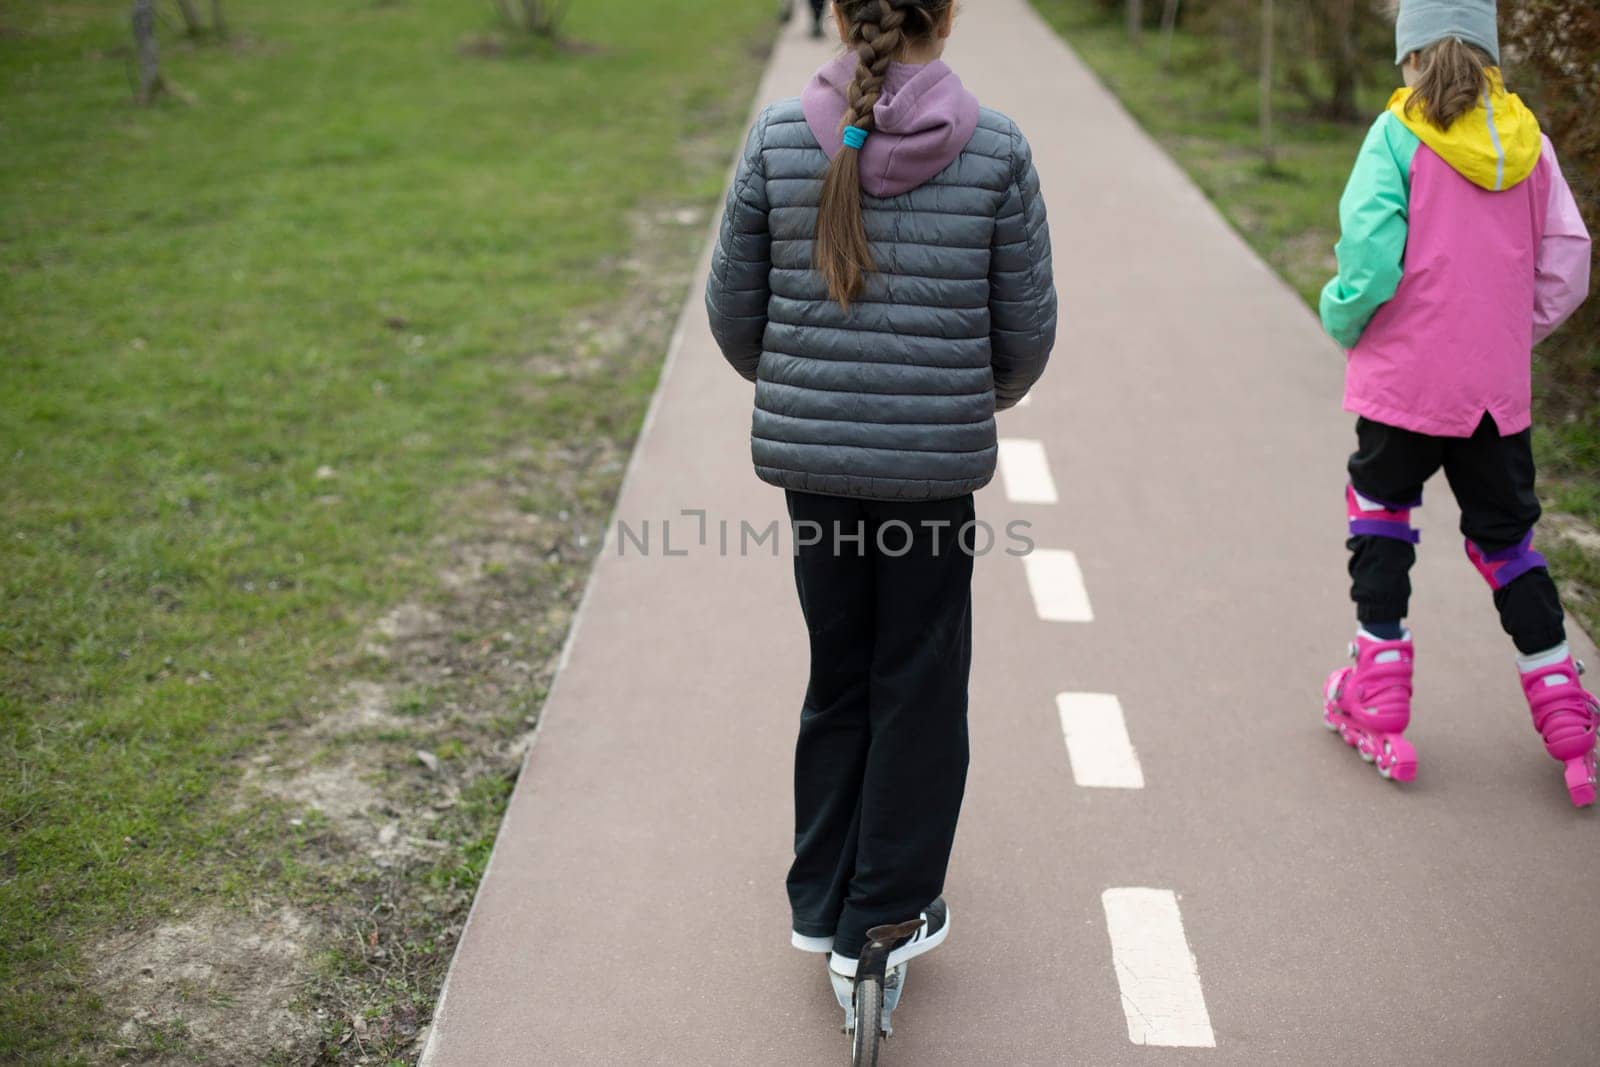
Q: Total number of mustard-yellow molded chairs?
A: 0